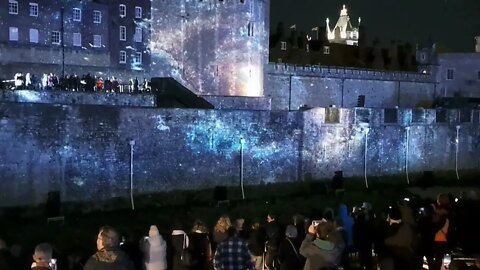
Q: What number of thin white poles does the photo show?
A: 5